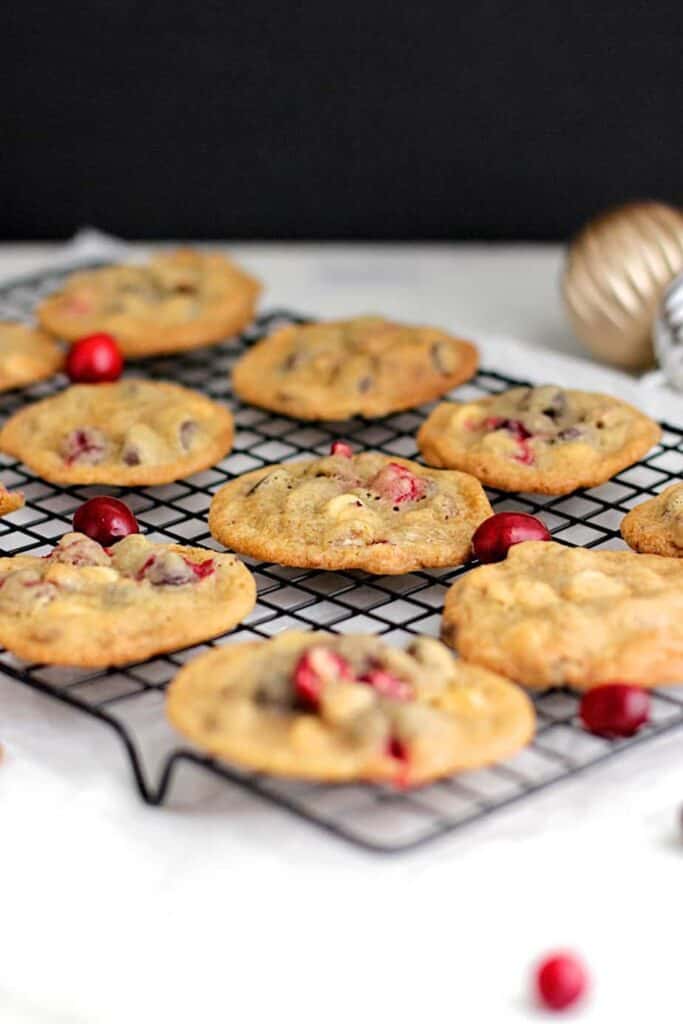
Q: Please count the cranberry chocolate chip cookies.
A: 11